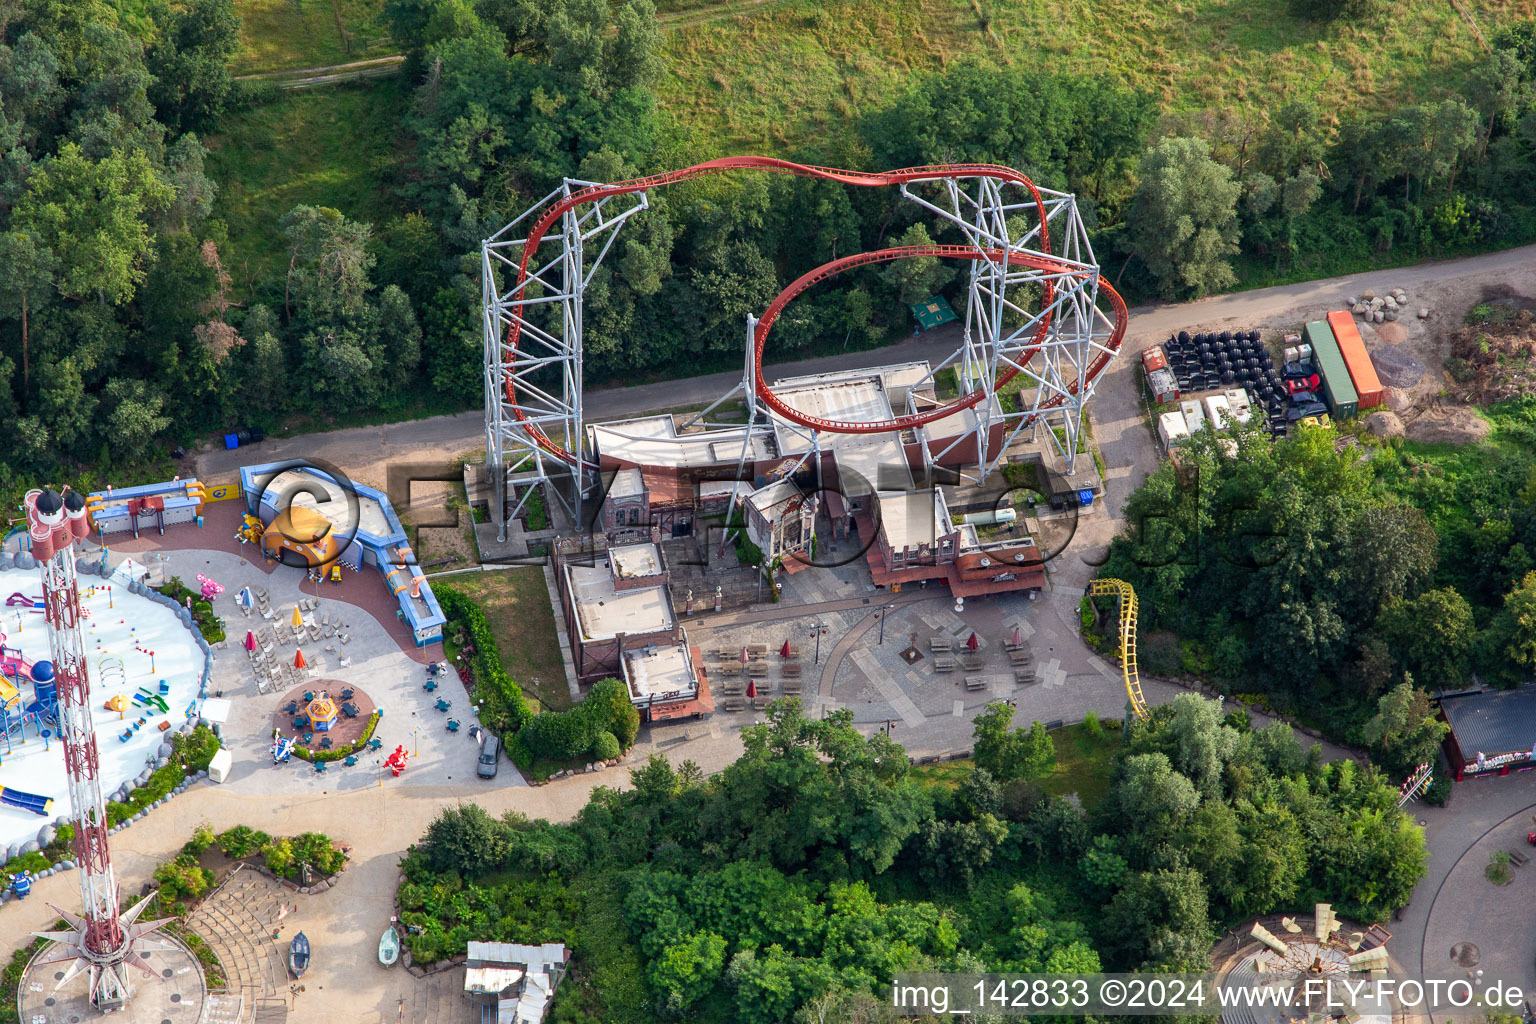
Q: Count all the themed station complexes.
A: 1